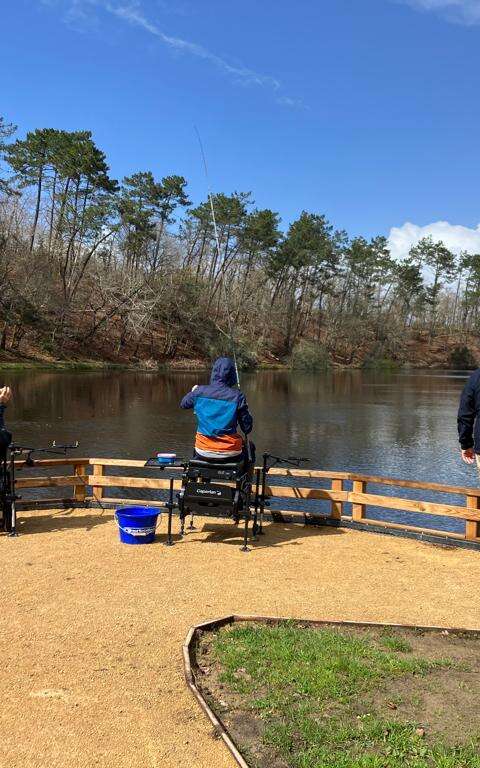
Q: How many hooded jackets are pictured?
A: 1